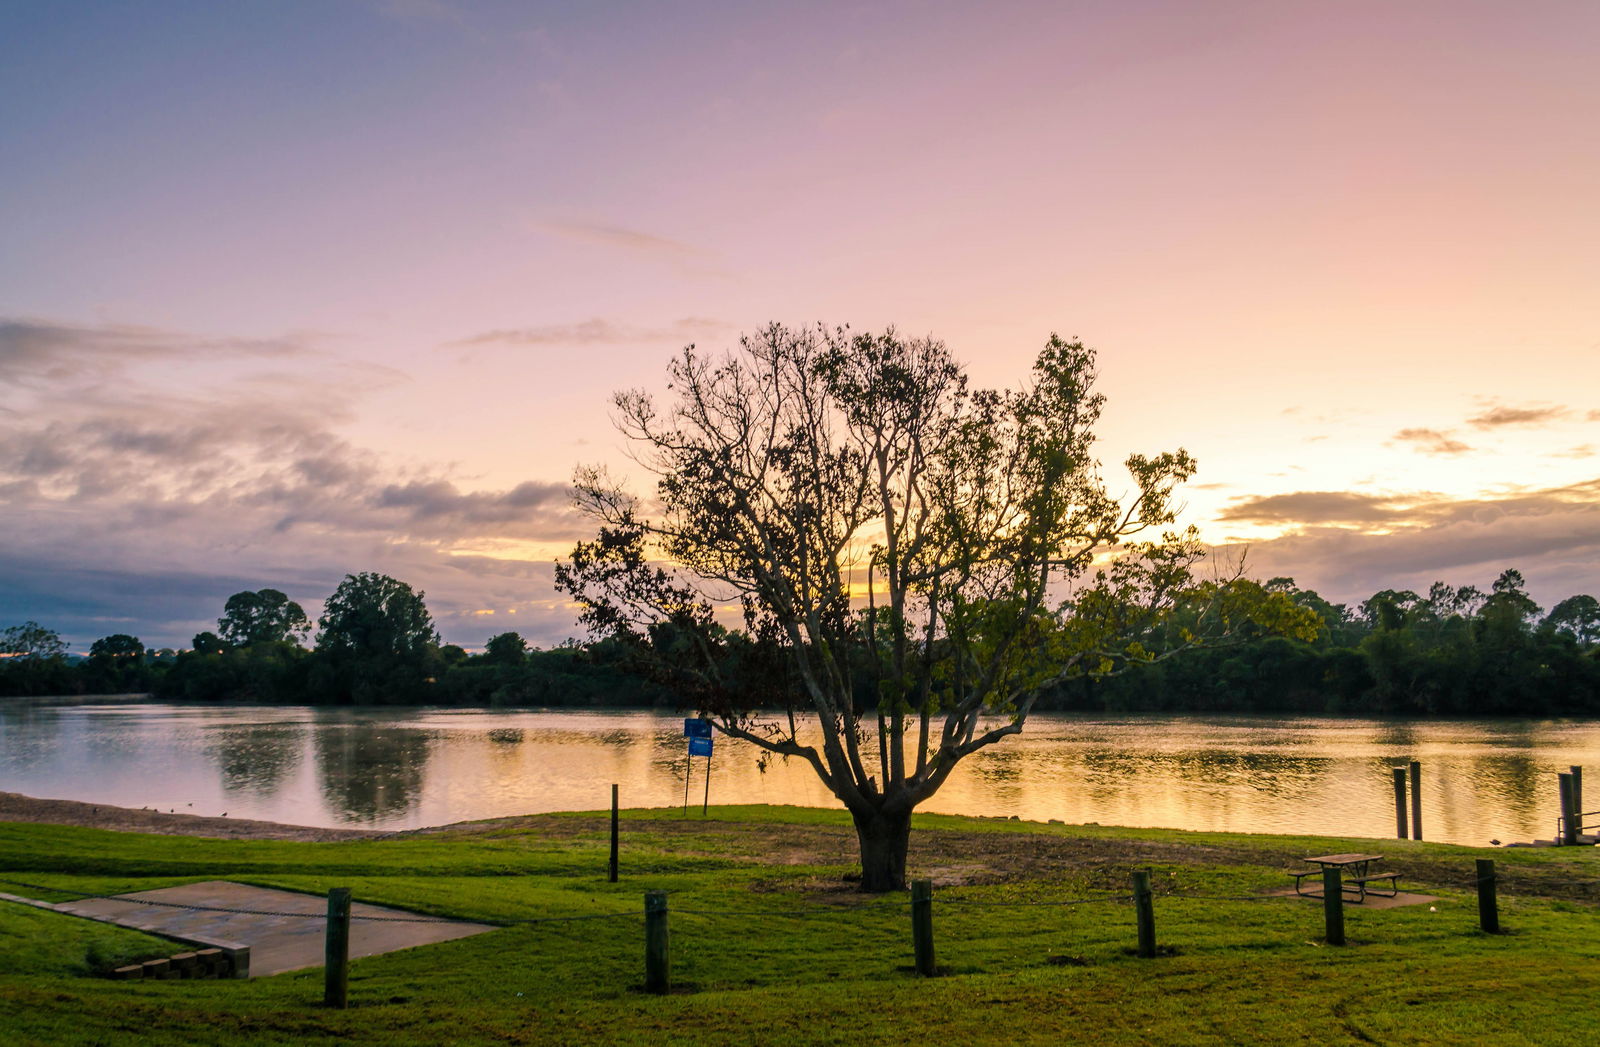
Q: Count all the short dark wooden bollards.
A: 6